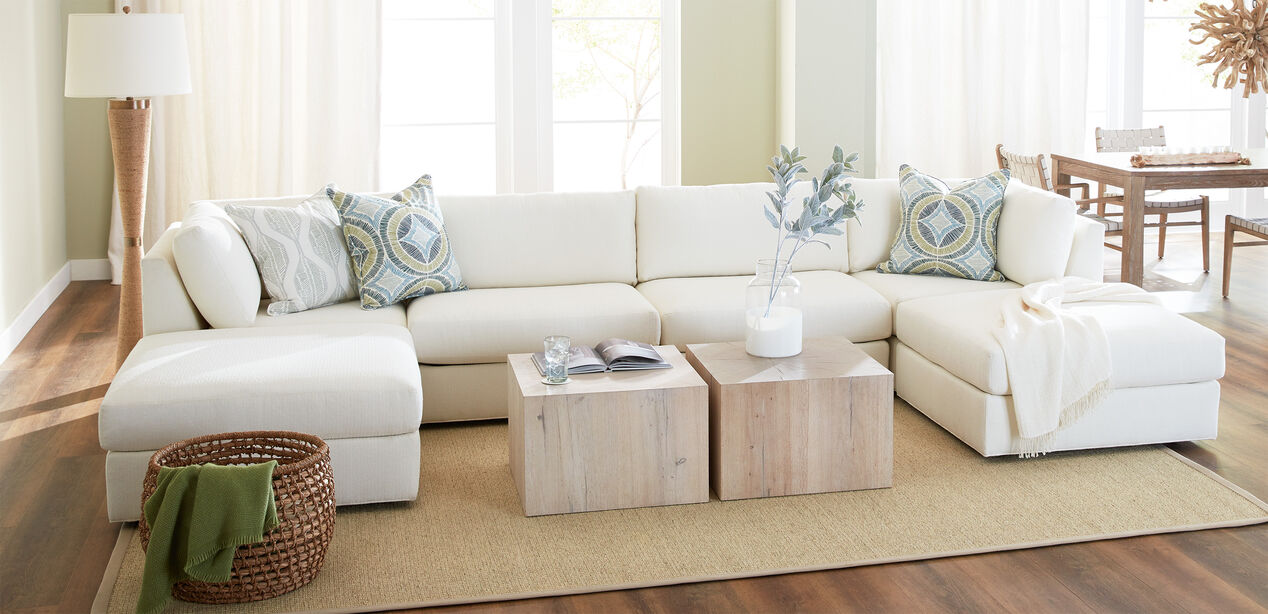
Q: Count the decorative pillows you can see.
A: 3